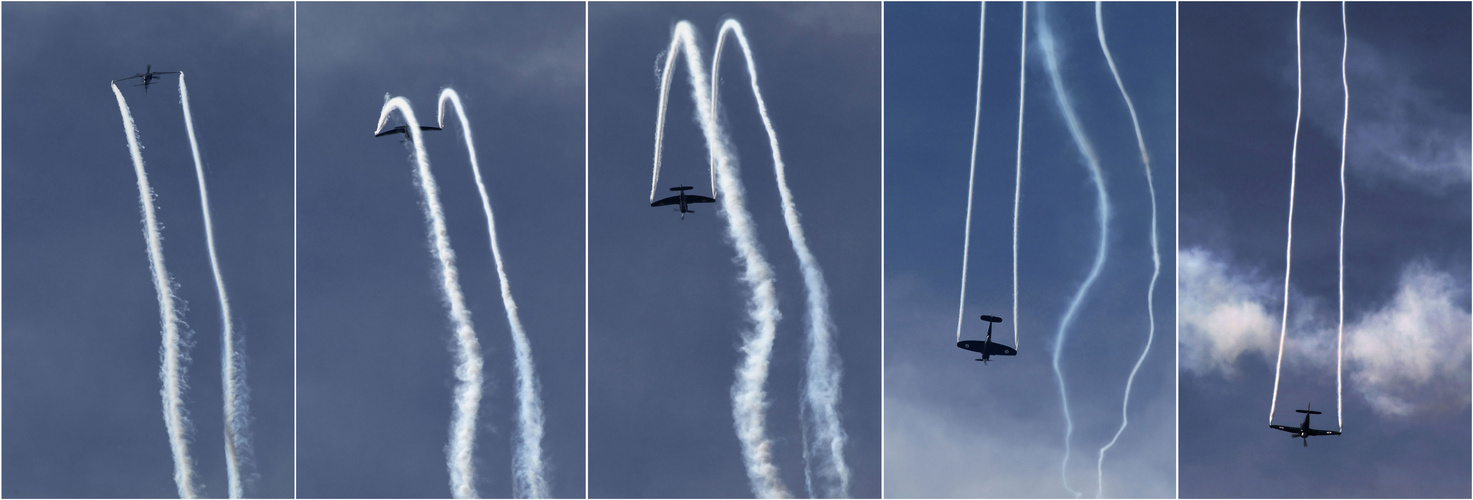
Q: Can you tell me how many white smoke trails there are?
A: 12